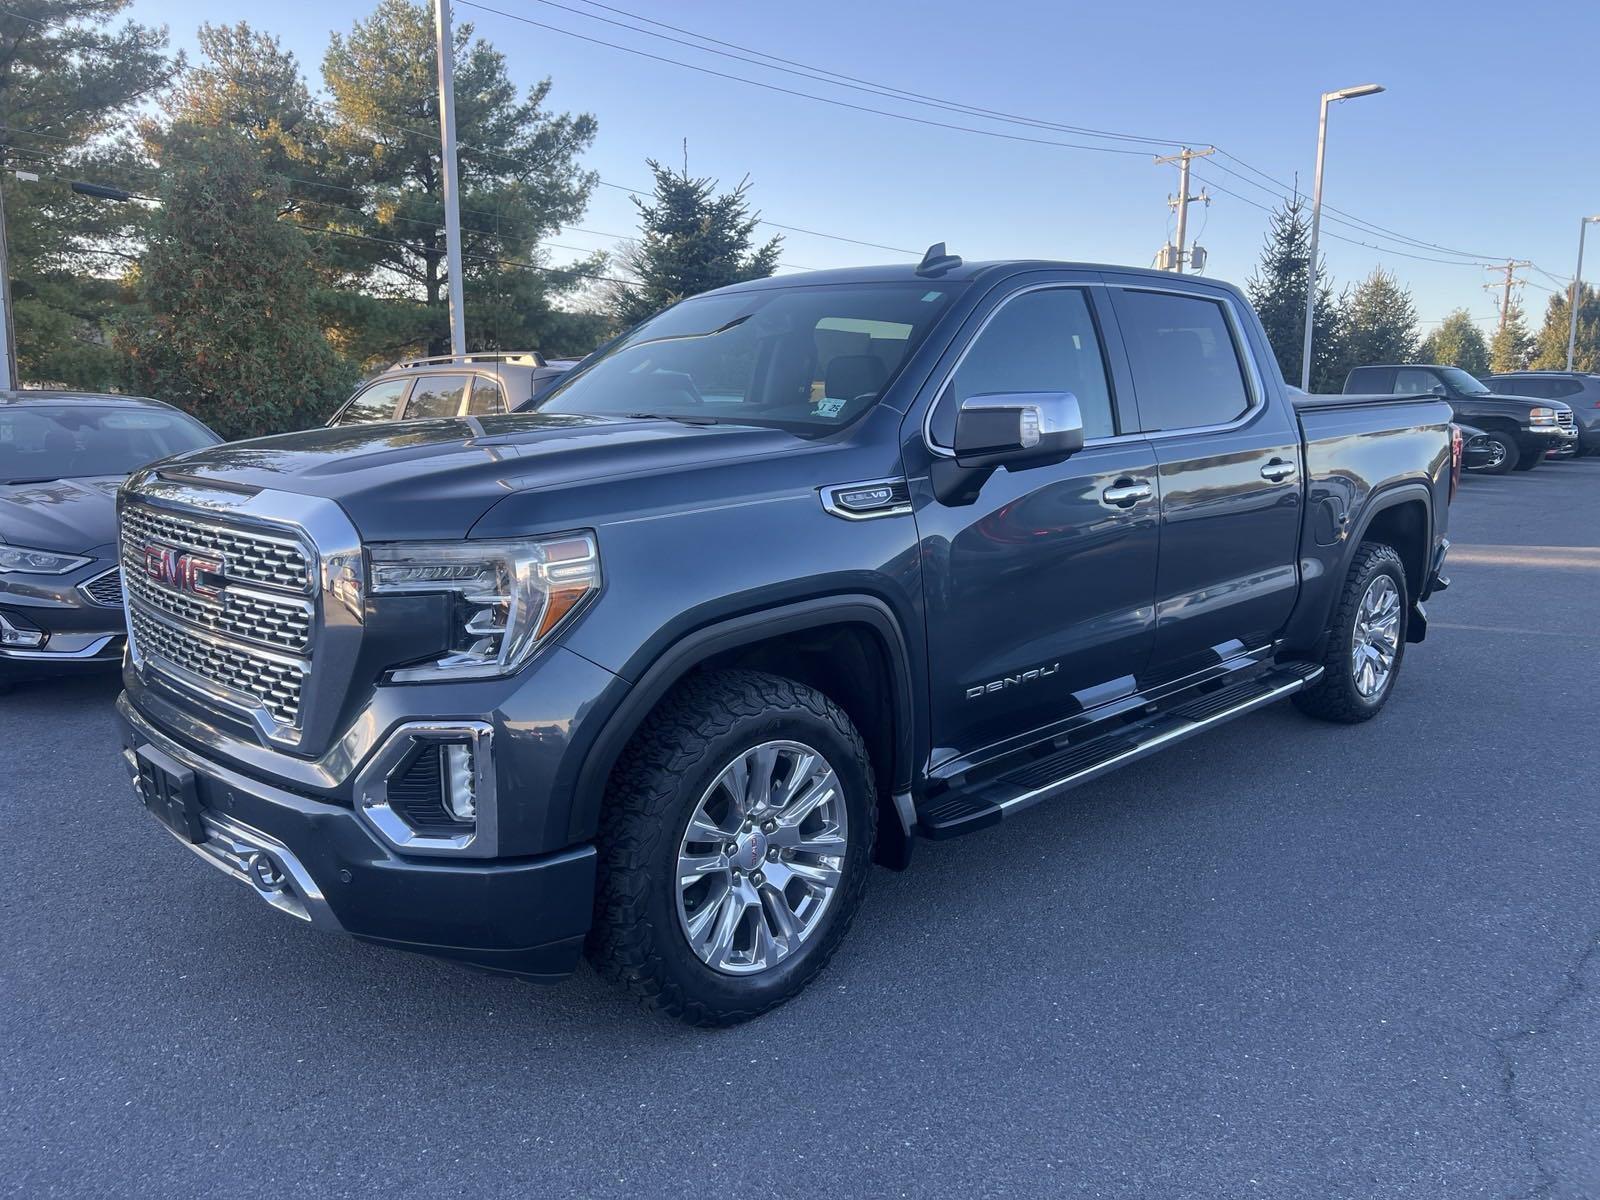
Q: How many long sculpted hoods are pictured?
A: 1